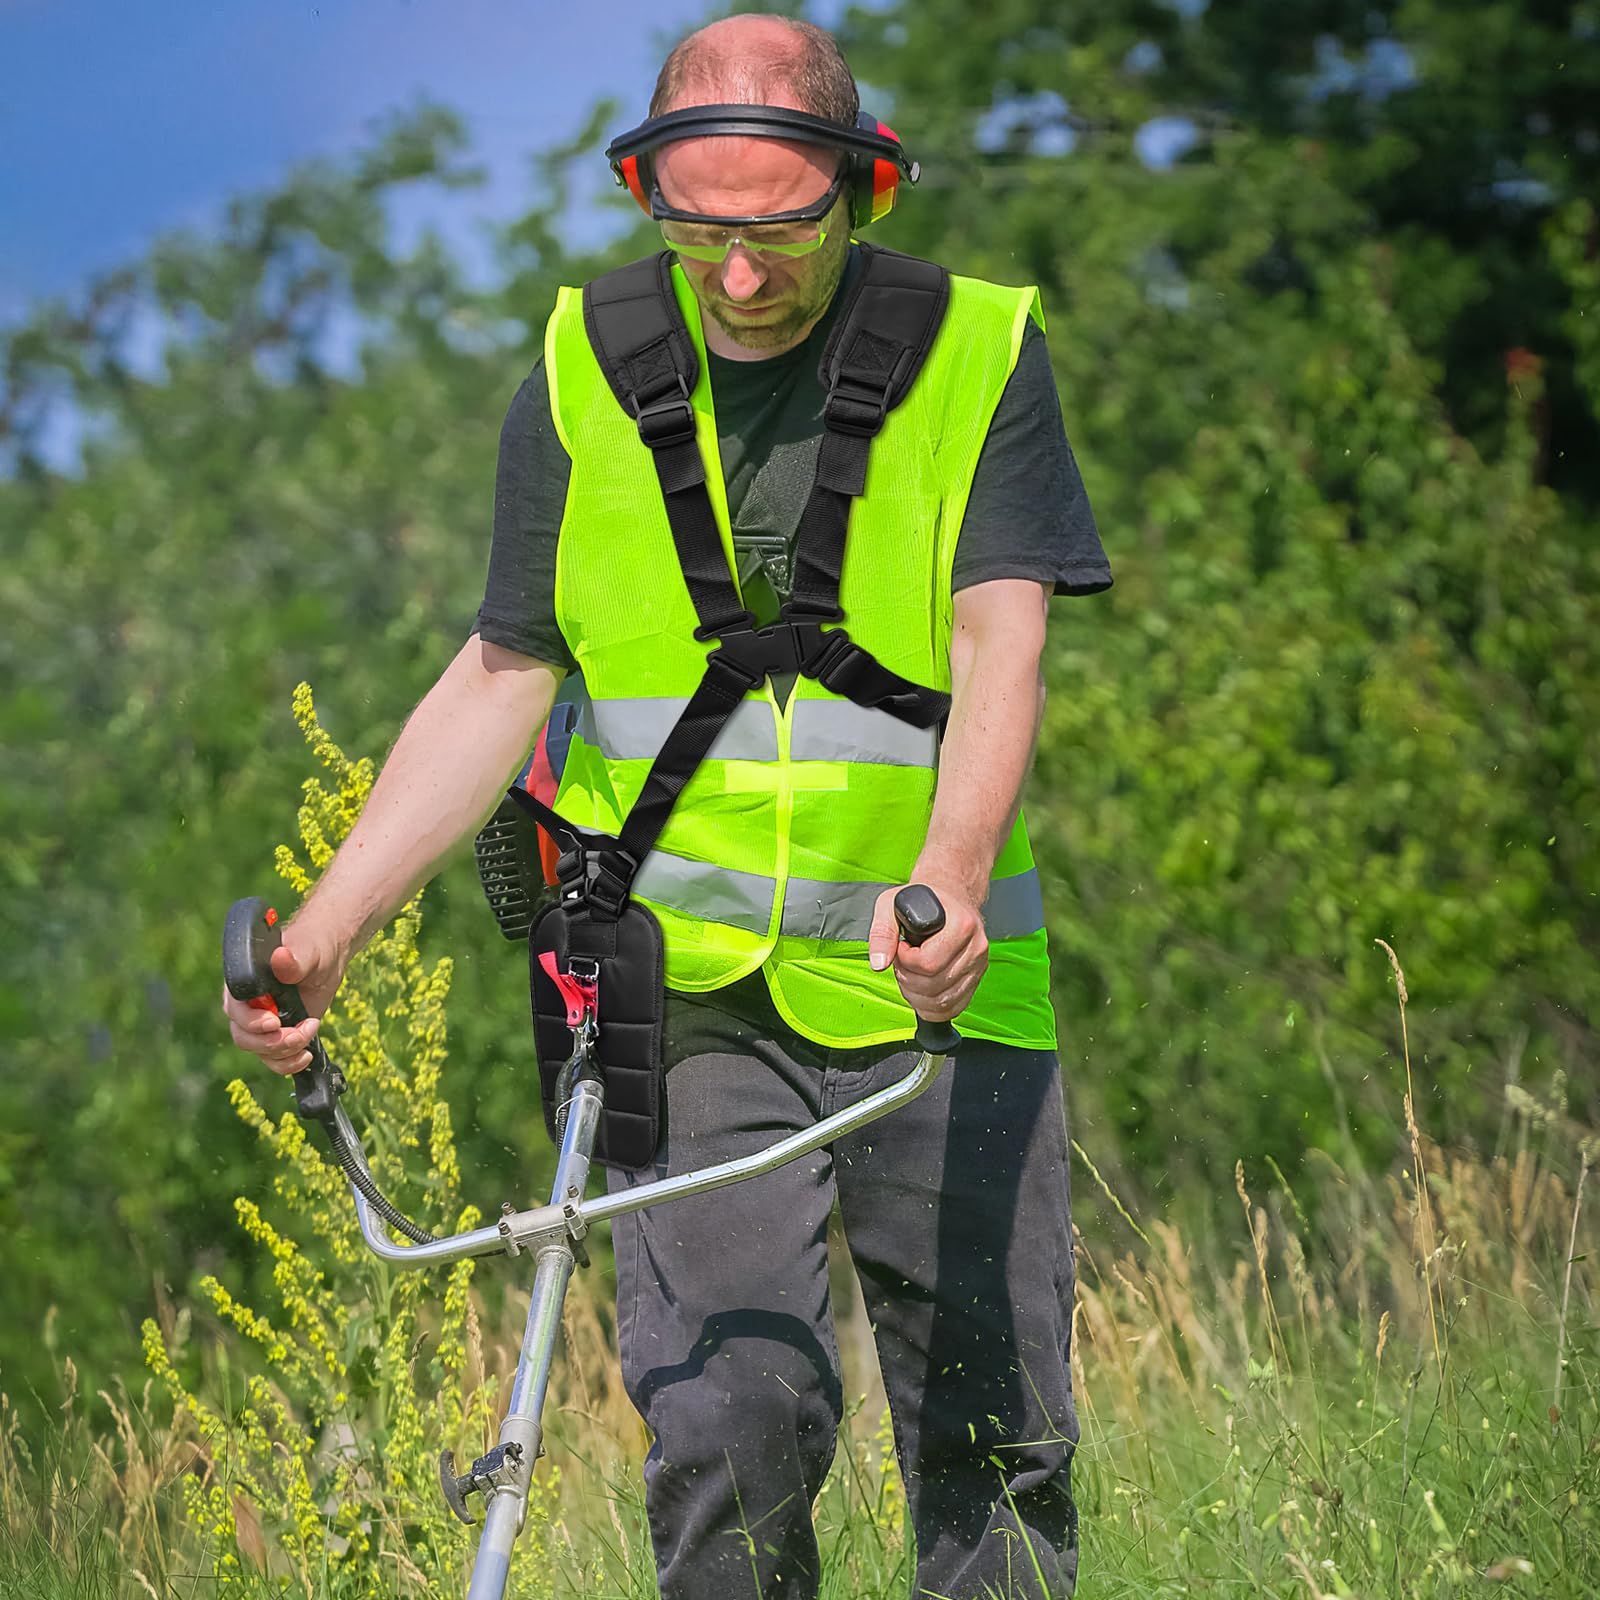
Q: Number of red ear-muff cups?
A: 2